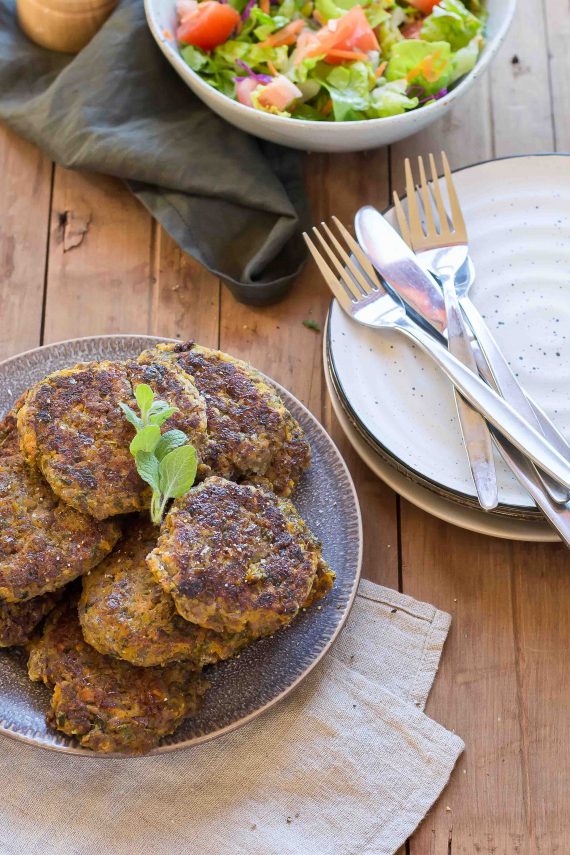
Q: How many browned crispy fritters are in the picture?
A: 7